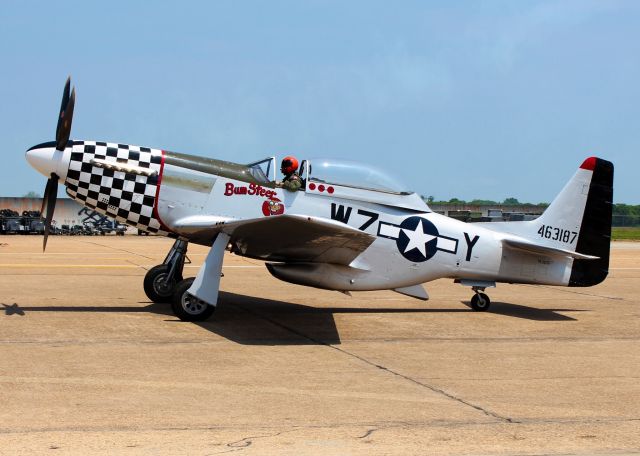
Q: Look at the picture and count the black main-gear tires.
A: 2